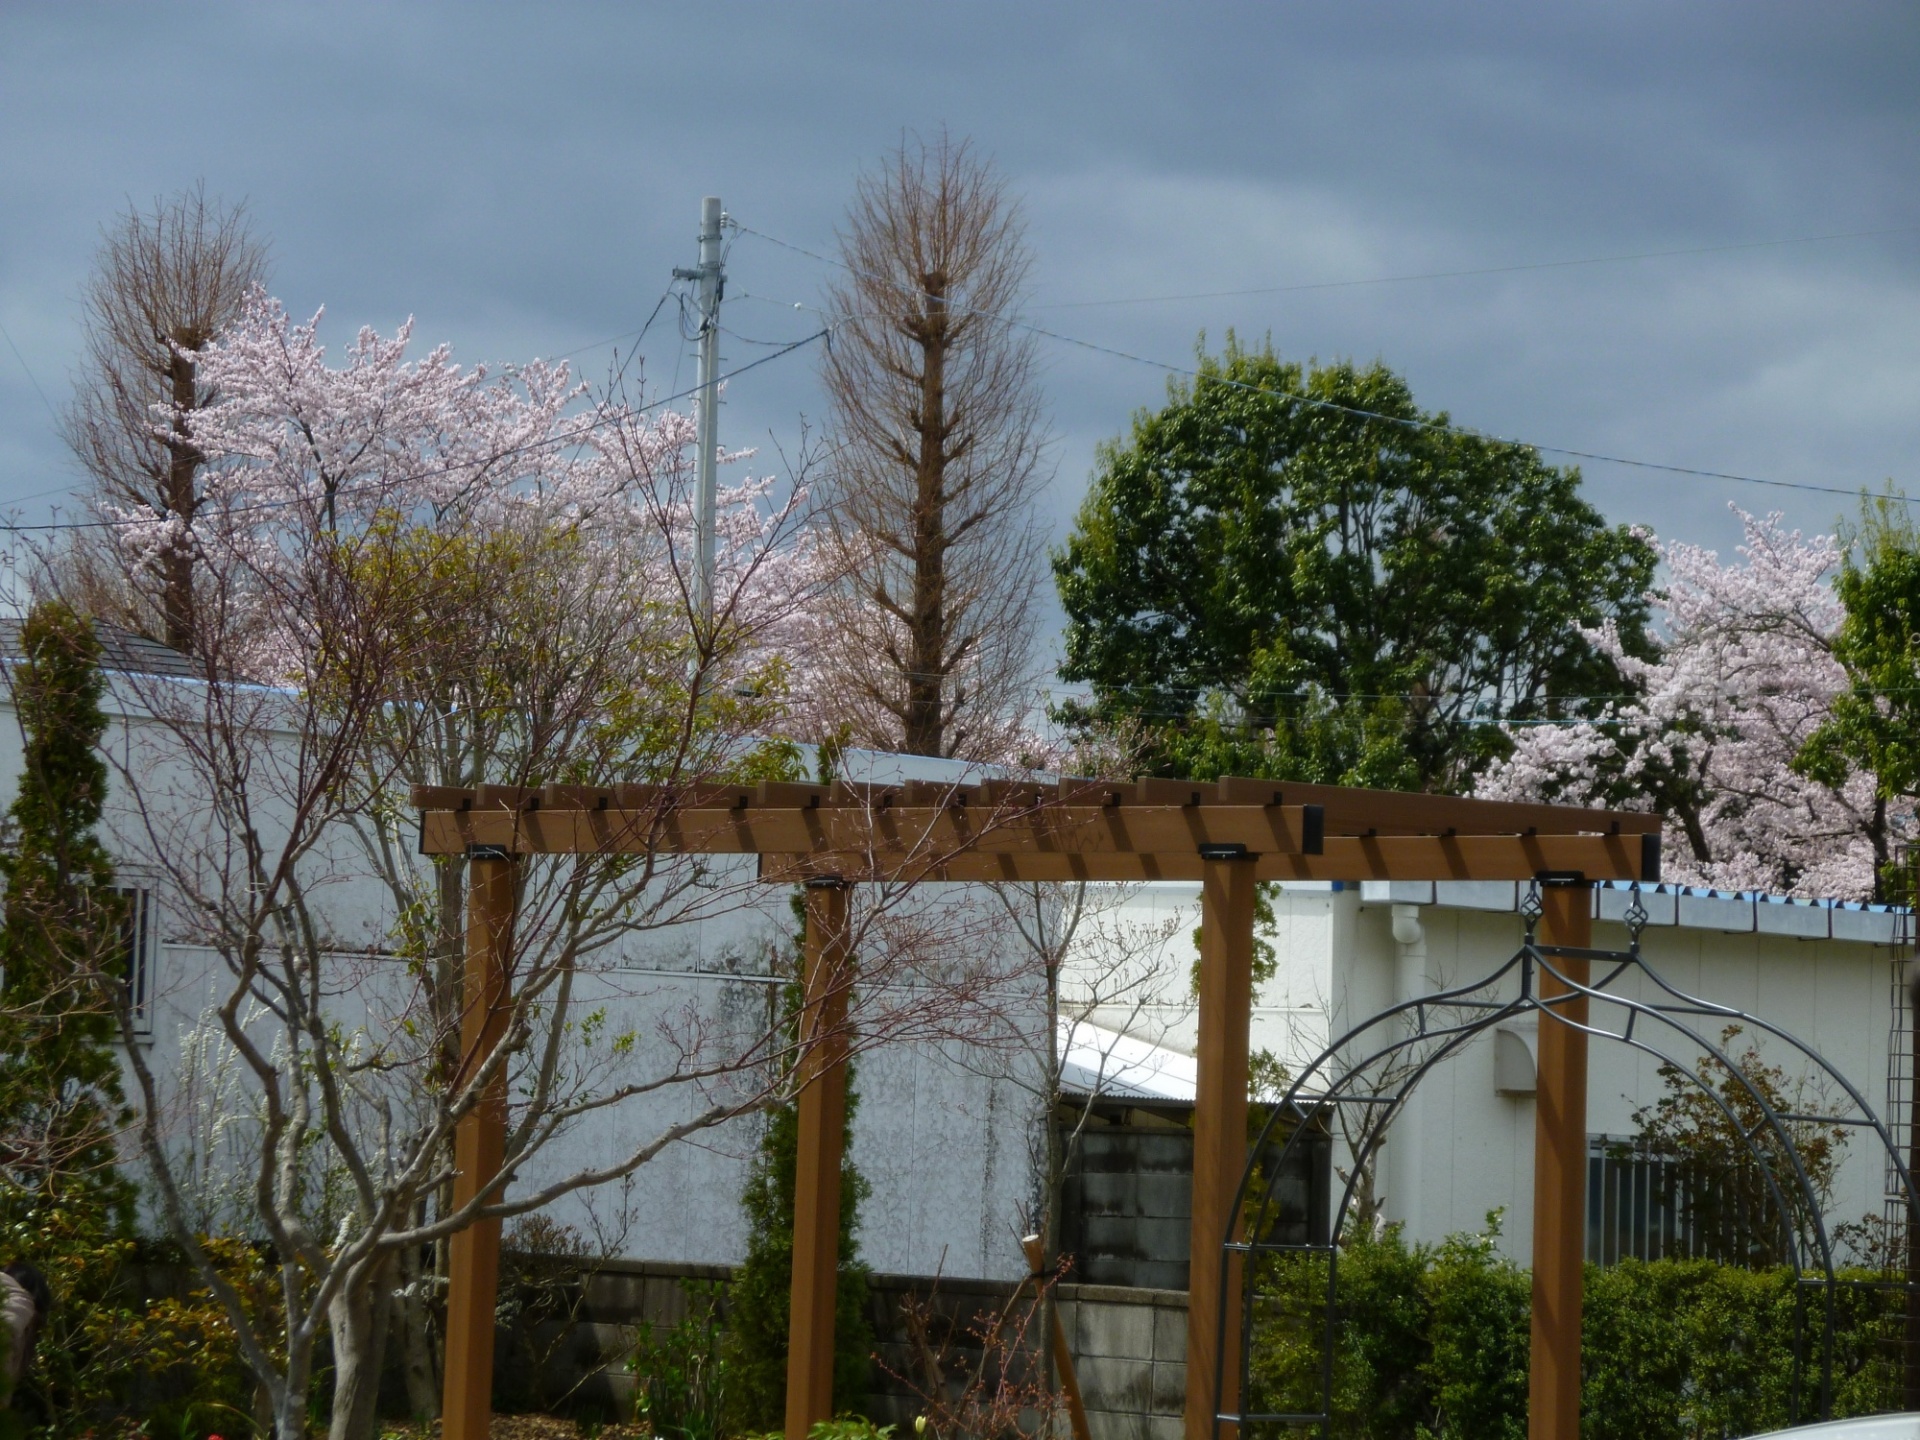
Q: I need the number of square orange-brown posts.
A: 4